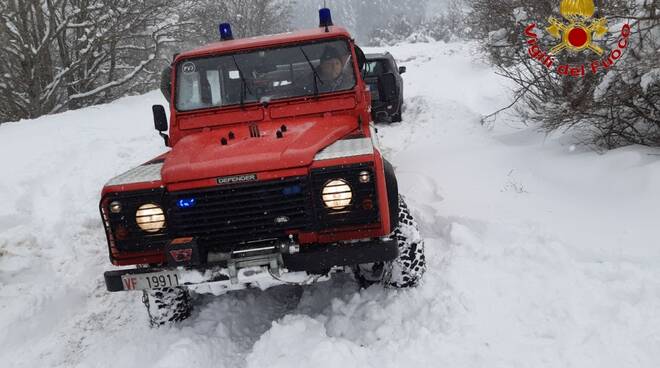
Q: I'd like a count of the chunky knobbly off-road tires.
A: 2